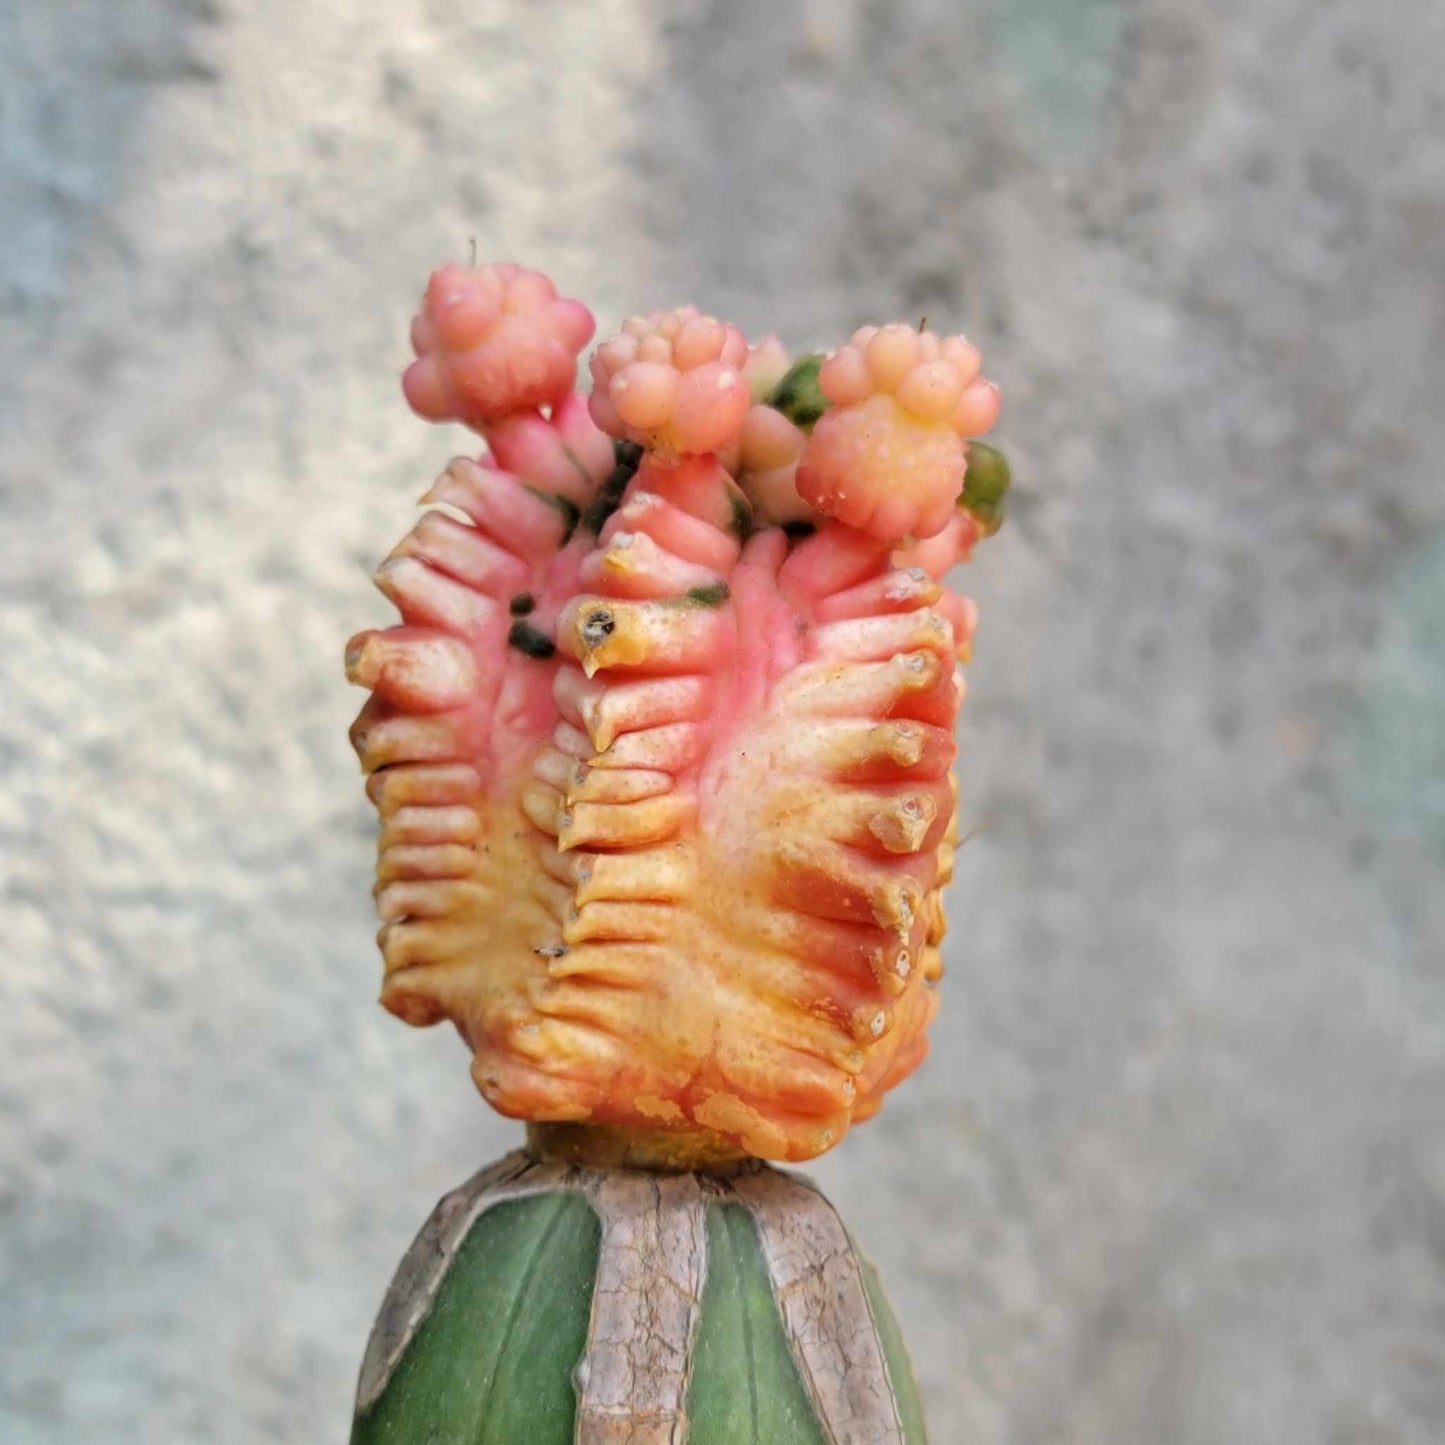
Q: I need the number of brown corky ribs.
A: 3